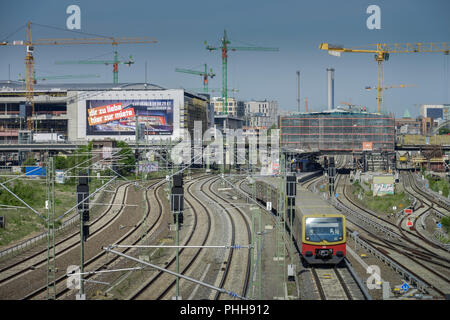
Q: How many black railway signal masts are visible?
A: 4